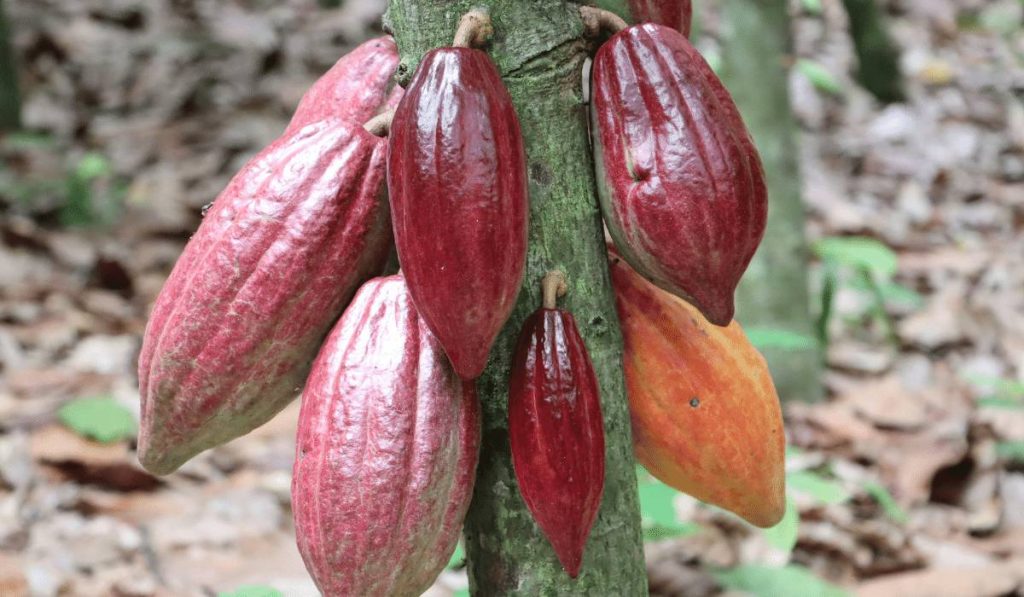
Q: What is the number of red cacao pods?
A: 7